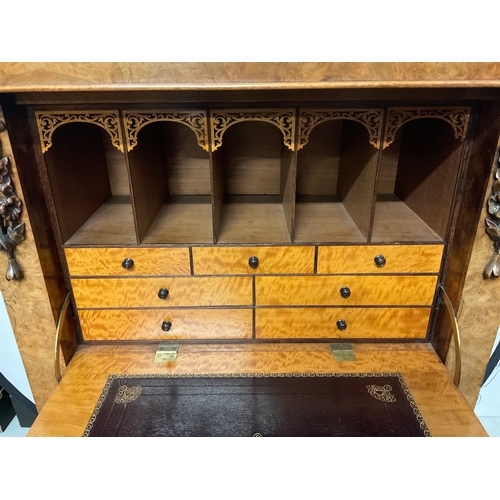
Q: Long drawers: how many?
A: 4